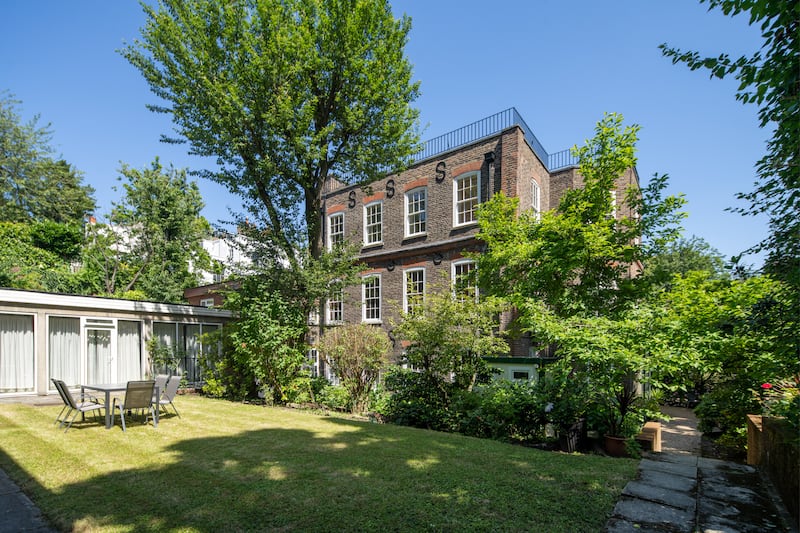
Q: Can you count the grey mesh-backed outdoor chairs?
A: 5